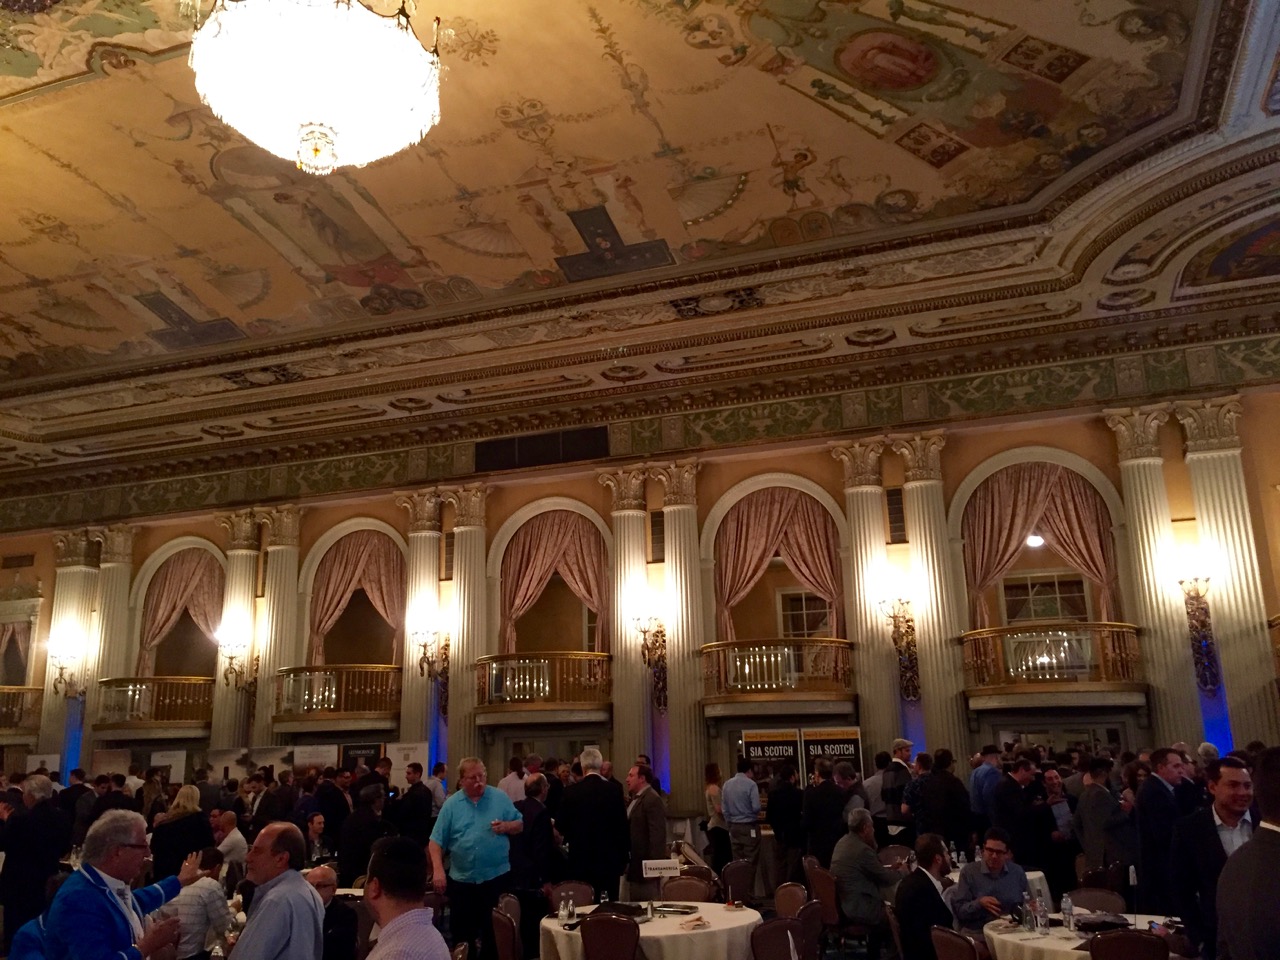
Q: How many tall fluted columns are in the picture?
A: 12